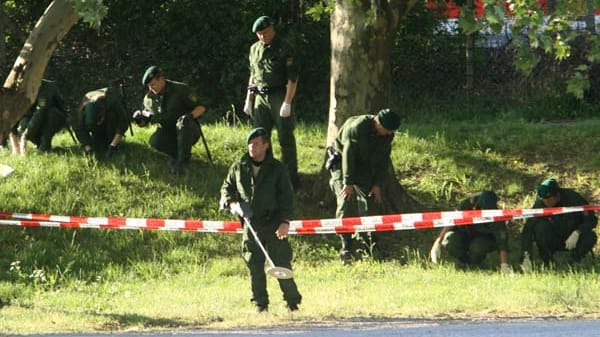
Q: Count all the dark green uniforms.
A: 8